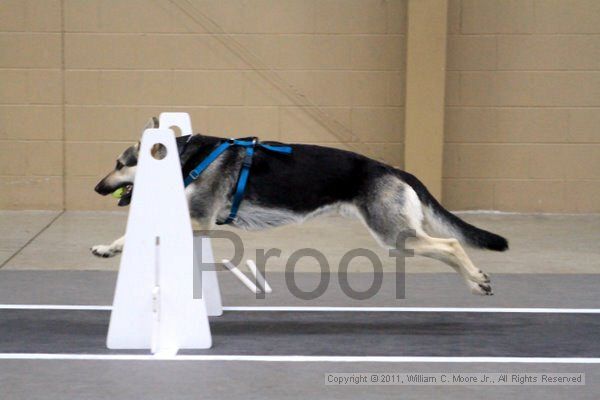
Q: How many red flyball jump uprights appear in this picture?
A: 0